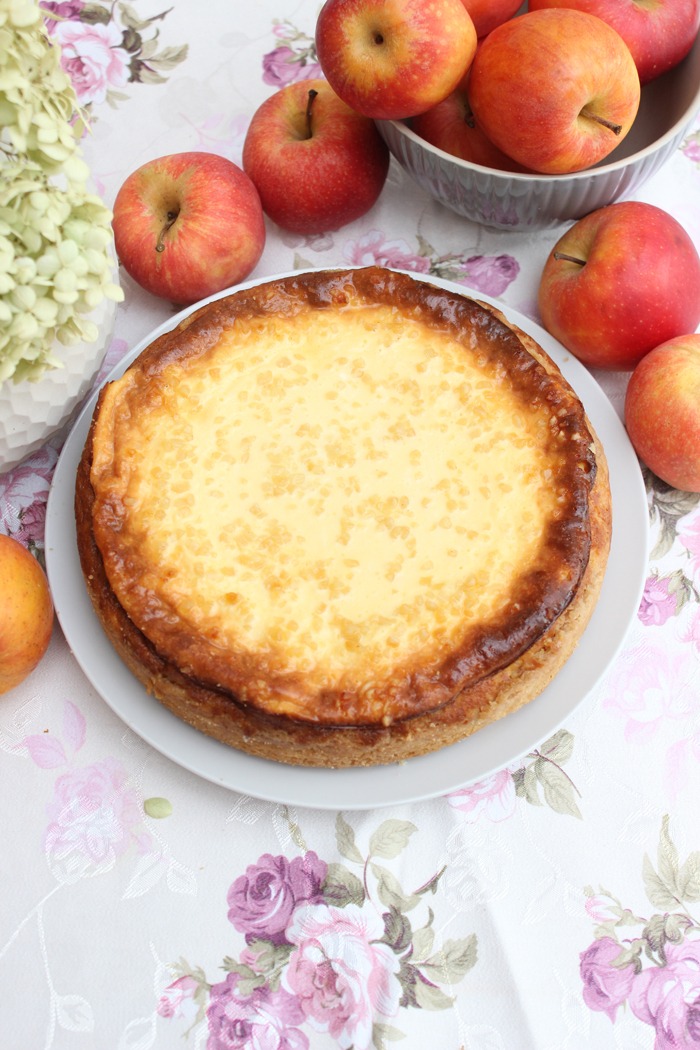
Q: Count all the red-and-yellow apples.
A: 10